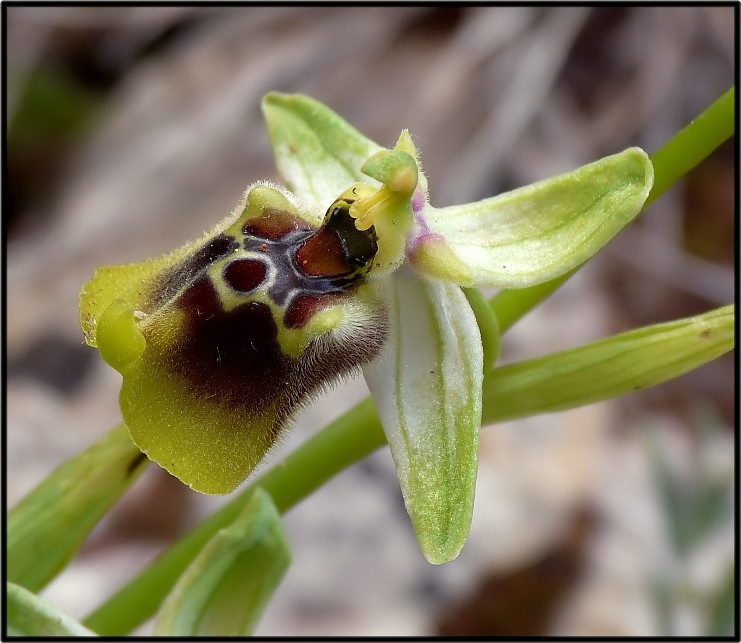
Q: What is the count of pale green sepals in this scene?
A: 3